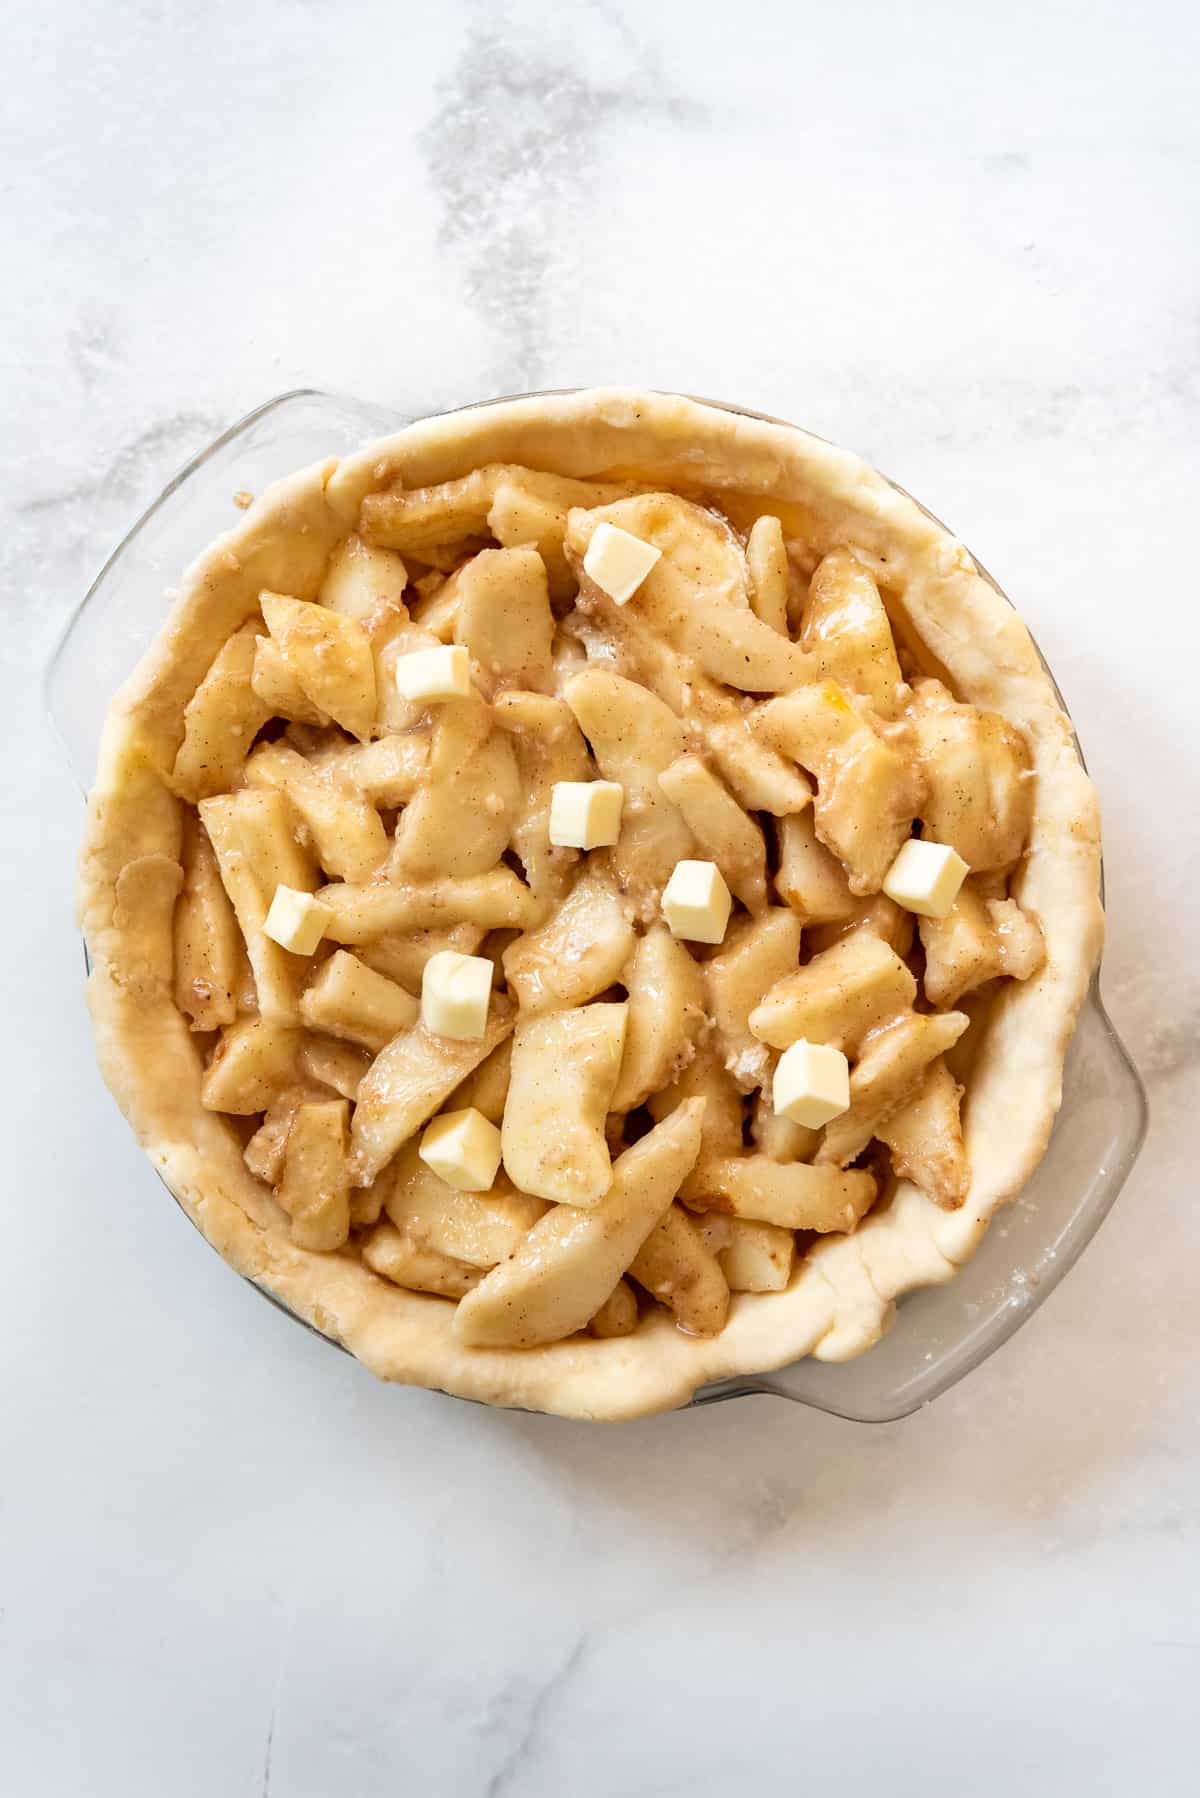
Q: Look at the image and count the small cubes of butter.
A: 9